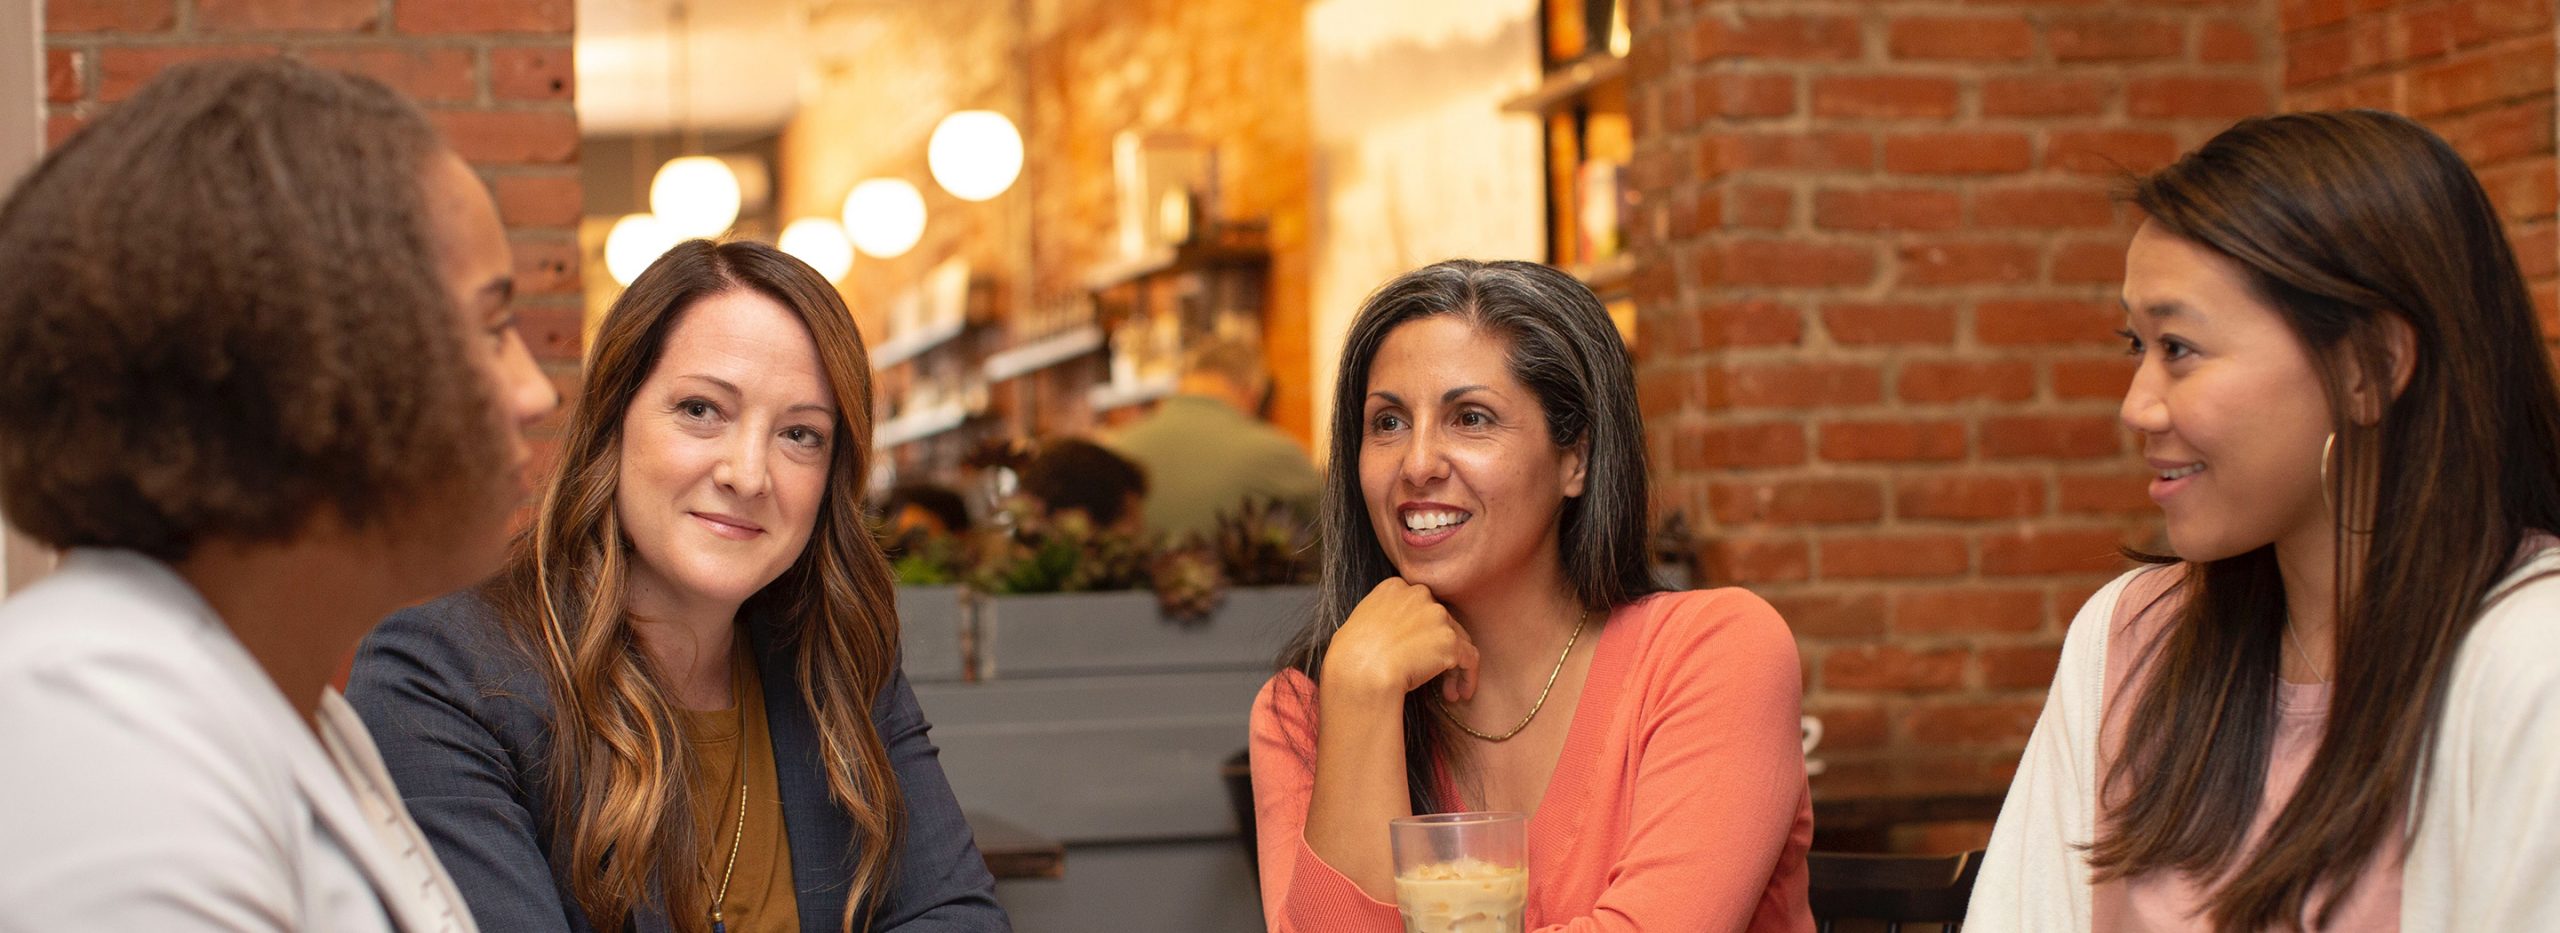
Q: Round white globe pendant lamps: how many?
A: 5